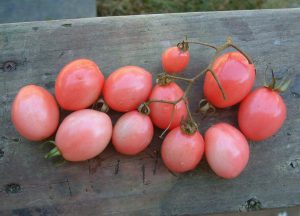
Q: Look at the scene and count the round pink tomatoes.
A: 11